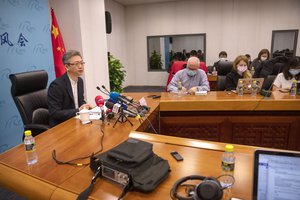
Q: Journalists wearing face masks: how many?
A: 5